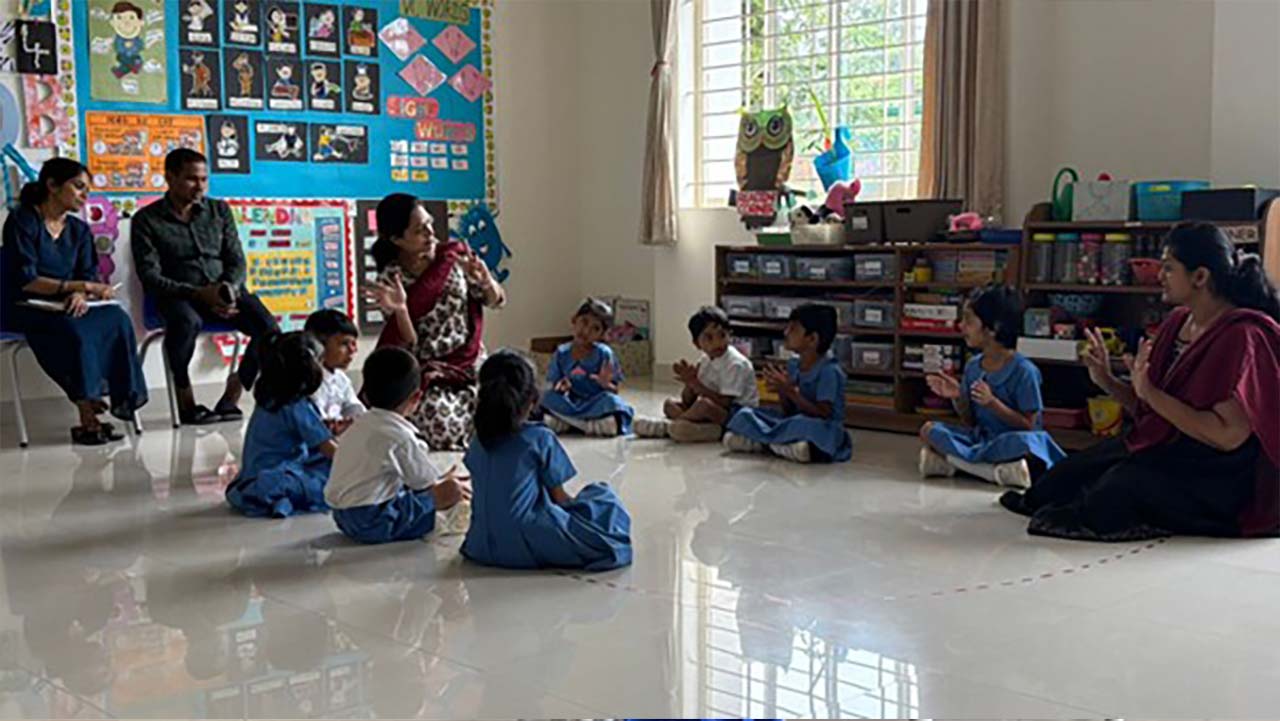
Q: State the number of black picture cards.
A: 13